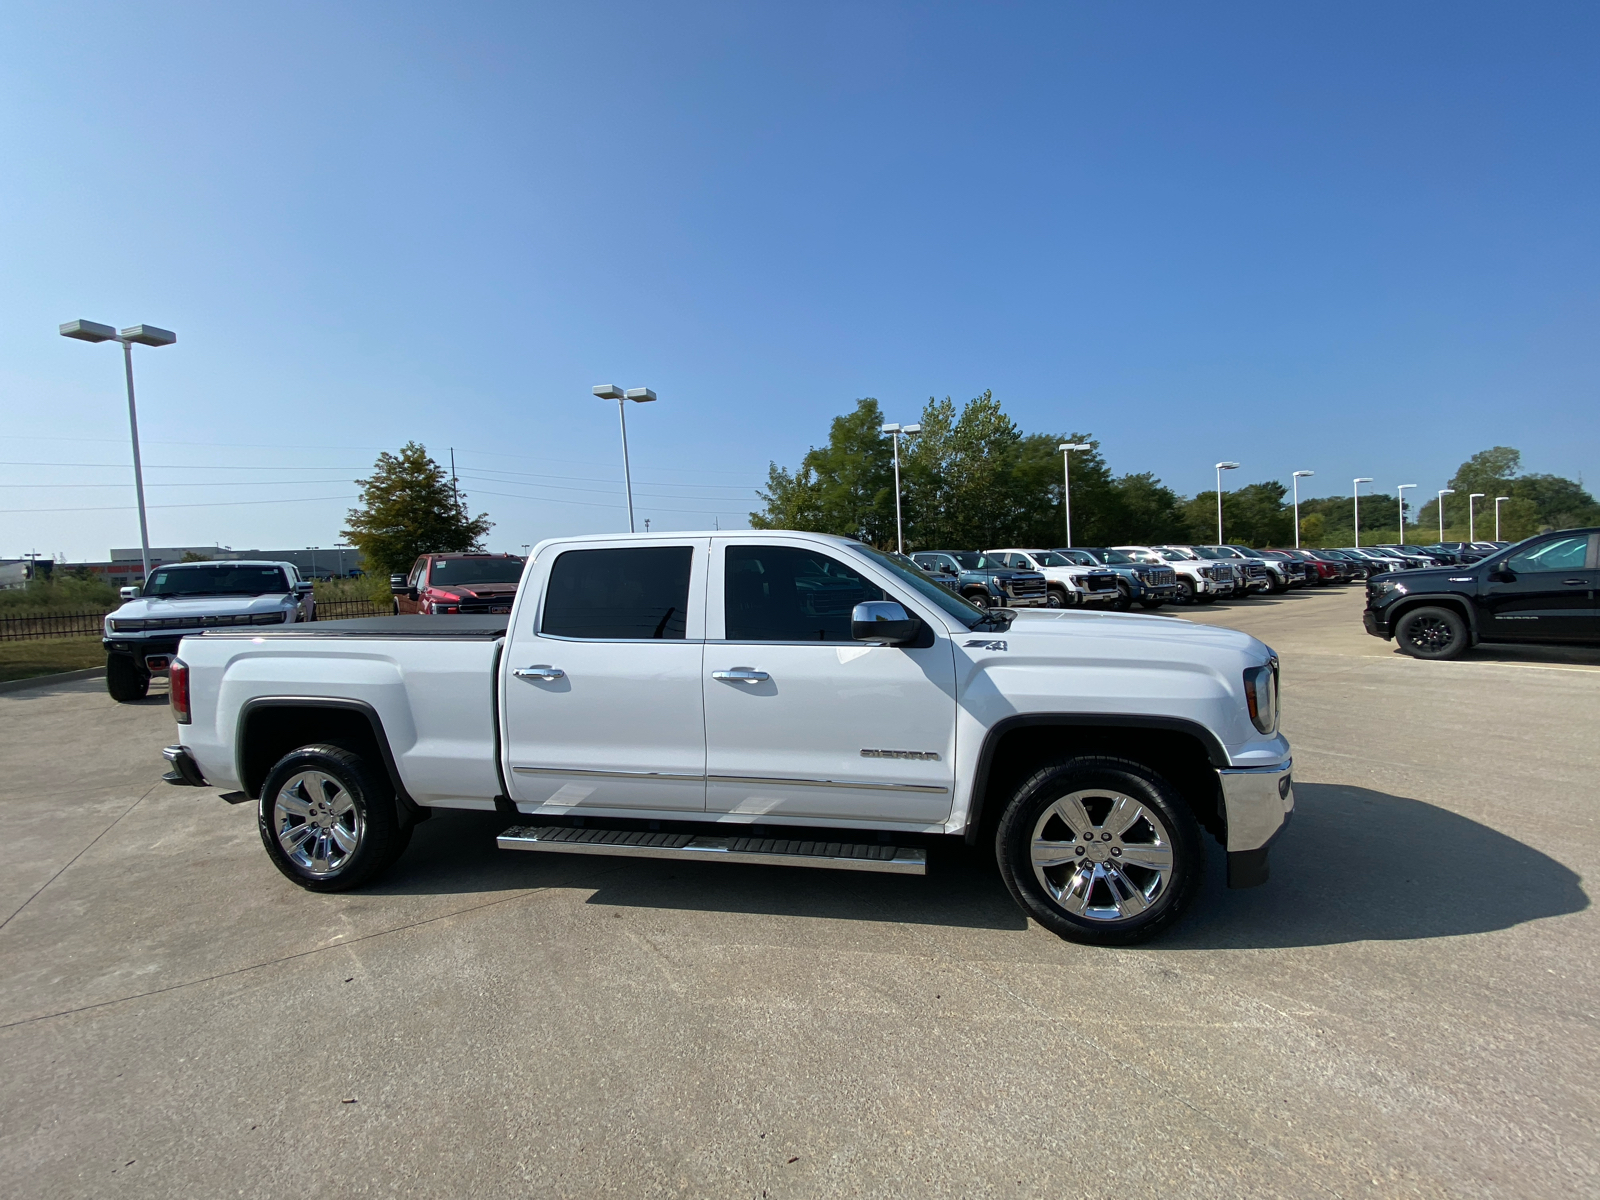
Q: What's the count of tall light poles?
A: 11